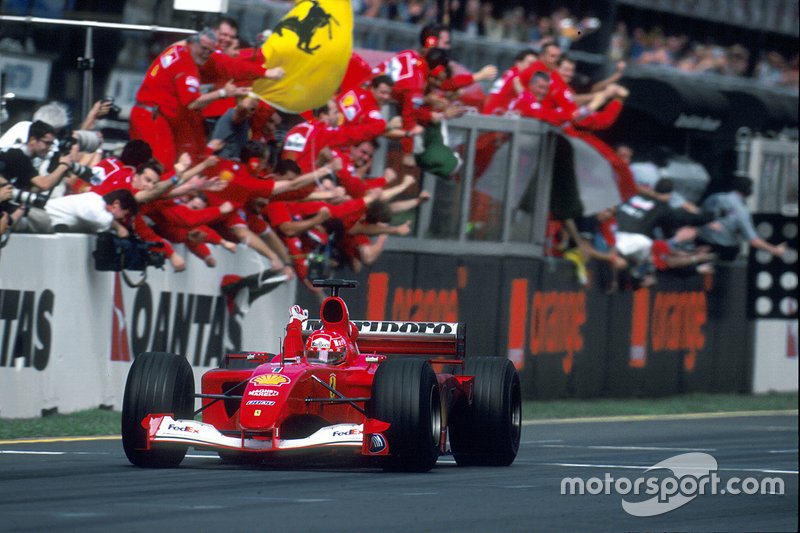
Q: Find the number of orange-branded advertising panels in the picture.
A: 3